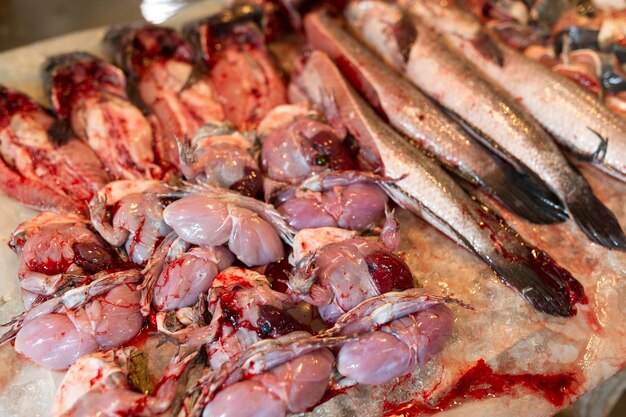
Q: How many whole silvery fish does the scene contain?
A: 4